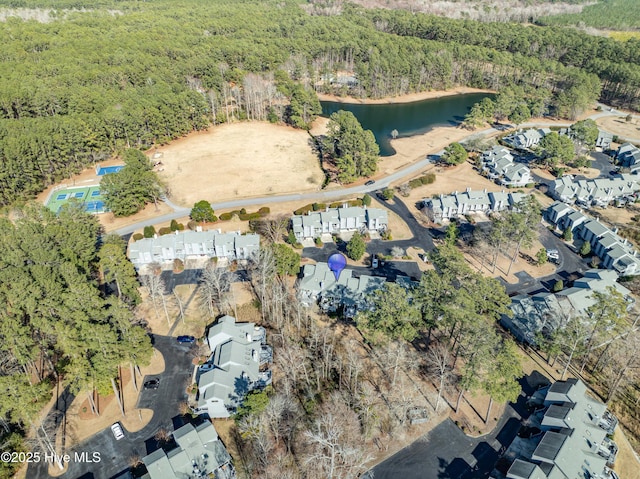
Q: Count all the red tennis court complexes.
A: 0